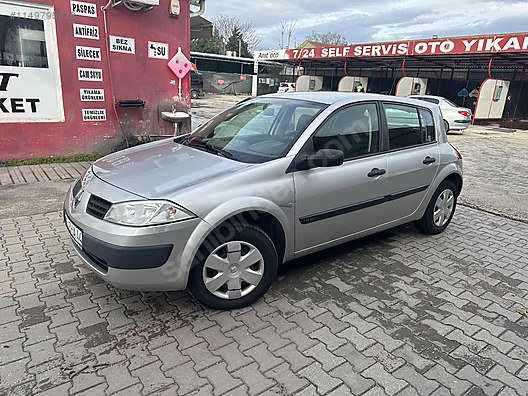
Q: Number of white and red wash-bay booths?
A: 4